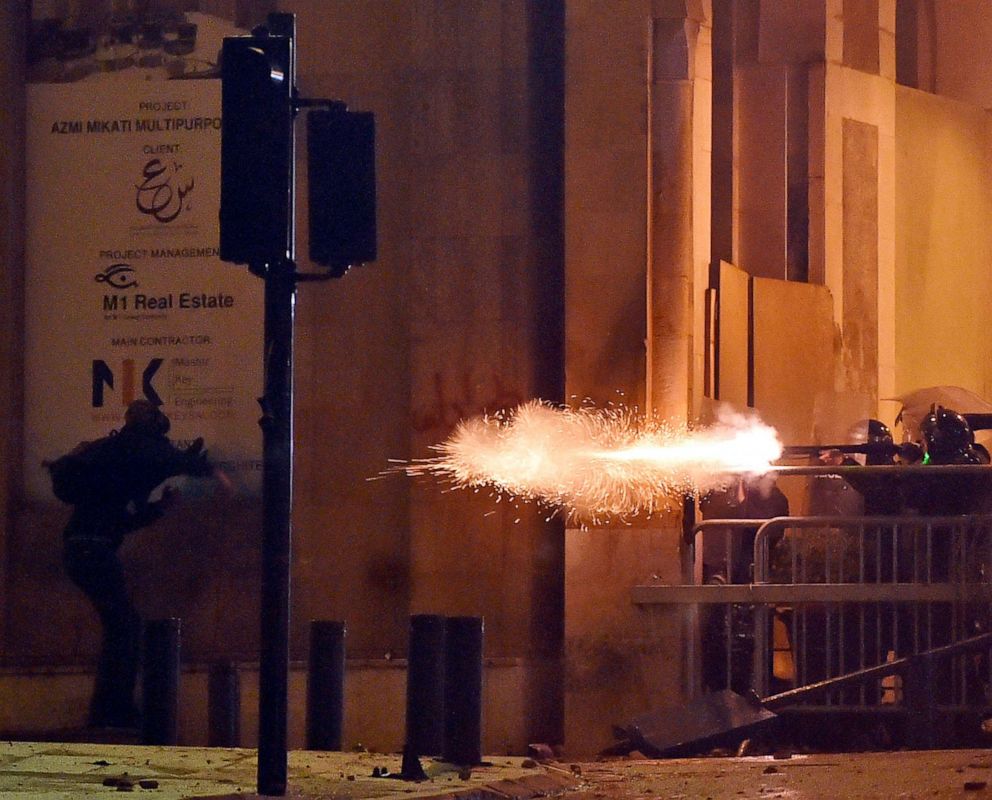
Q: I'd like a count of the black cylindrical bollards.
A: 5